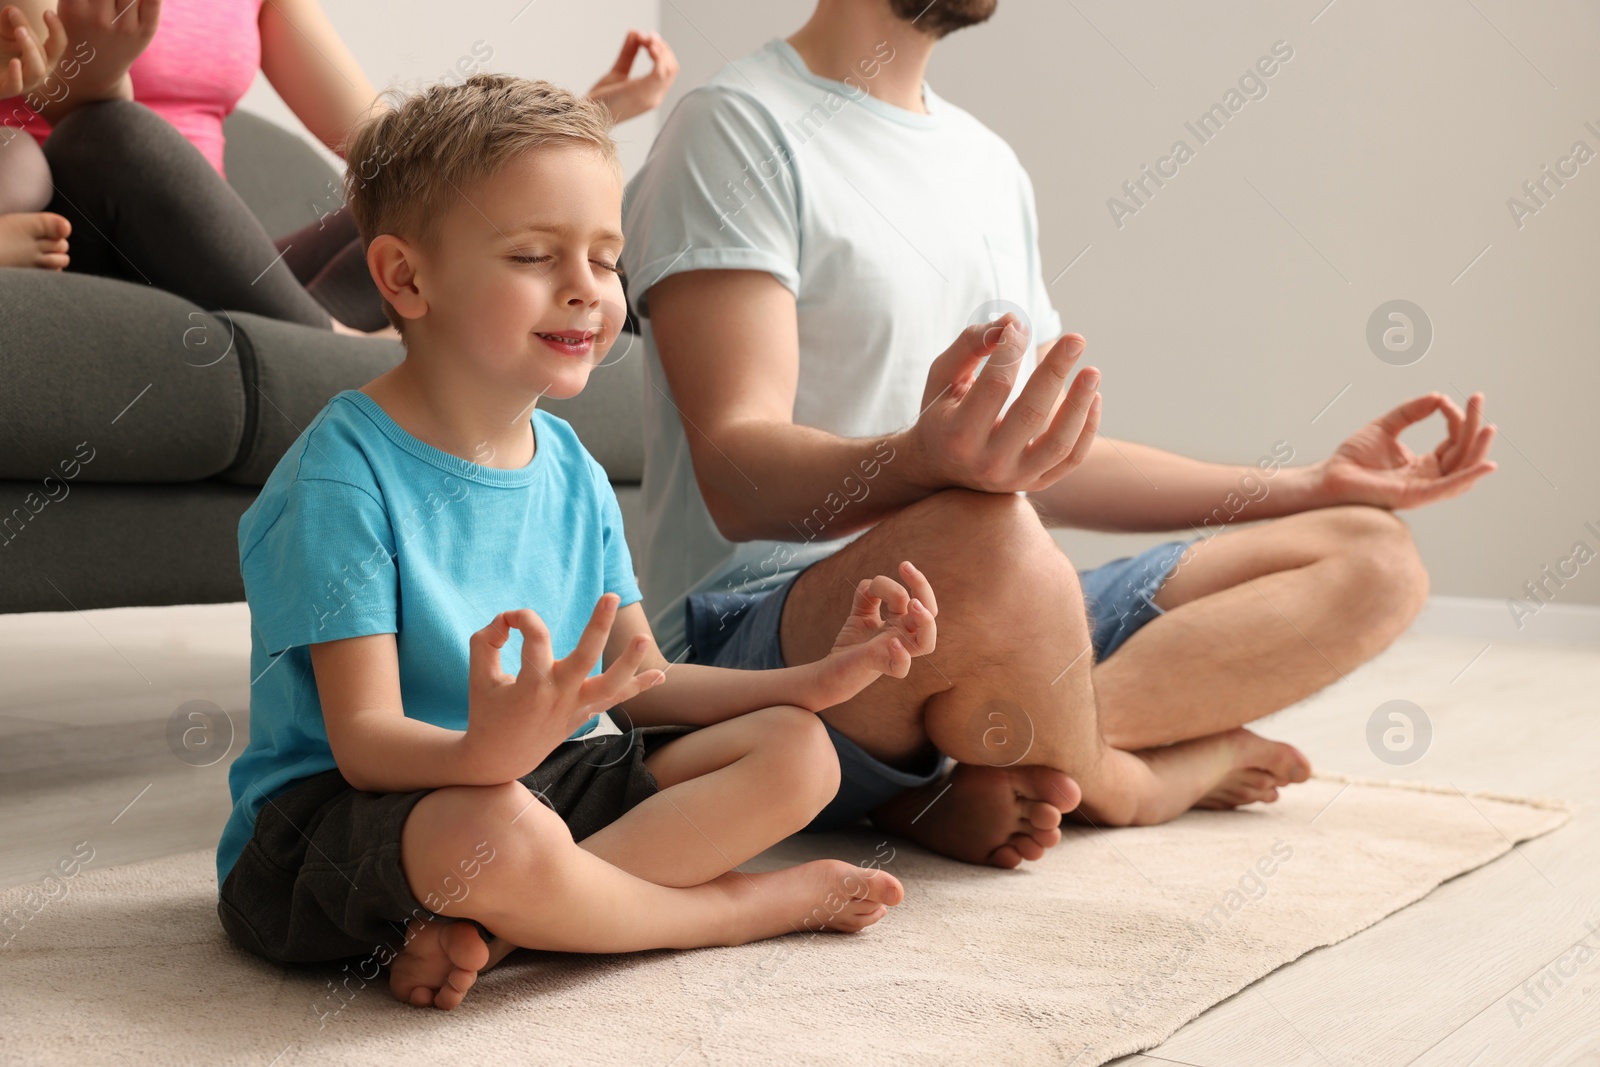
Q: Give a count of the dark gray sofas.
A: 1